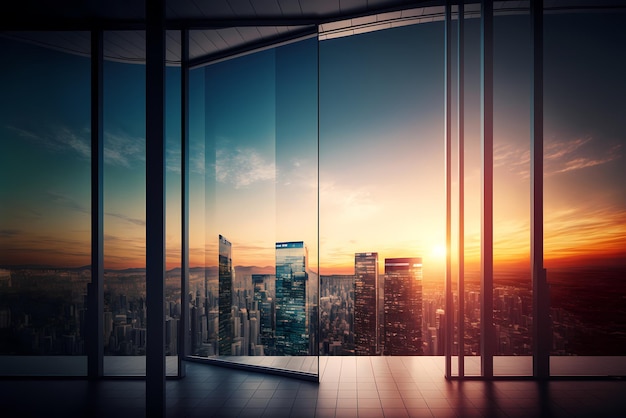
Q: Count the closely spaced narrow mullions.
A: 2